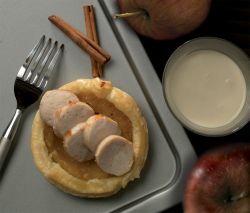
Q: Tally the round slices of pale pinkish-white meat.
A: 5